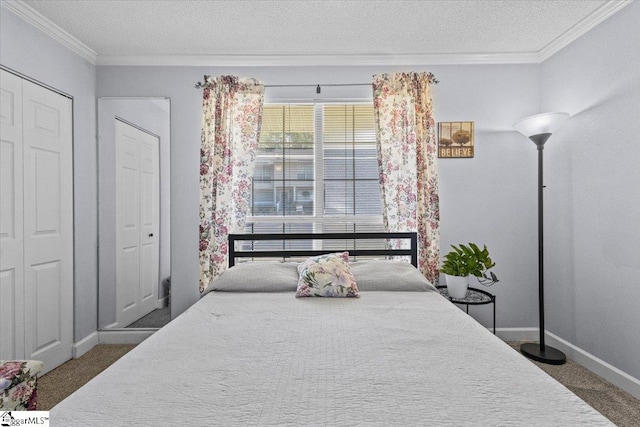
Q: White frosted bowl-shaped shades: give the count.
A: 1